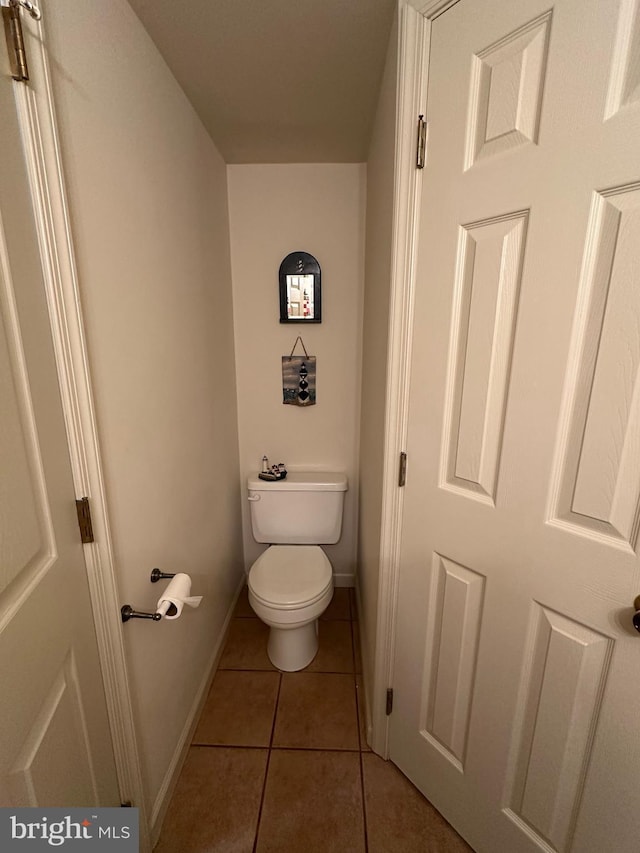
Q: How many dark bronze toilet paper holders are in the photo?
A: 1